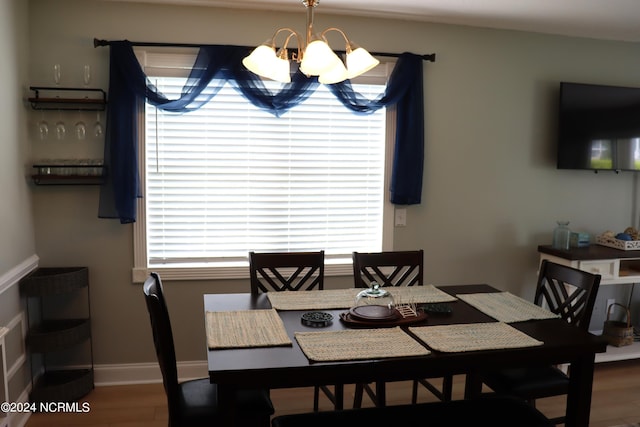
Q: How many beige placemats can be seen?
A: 6